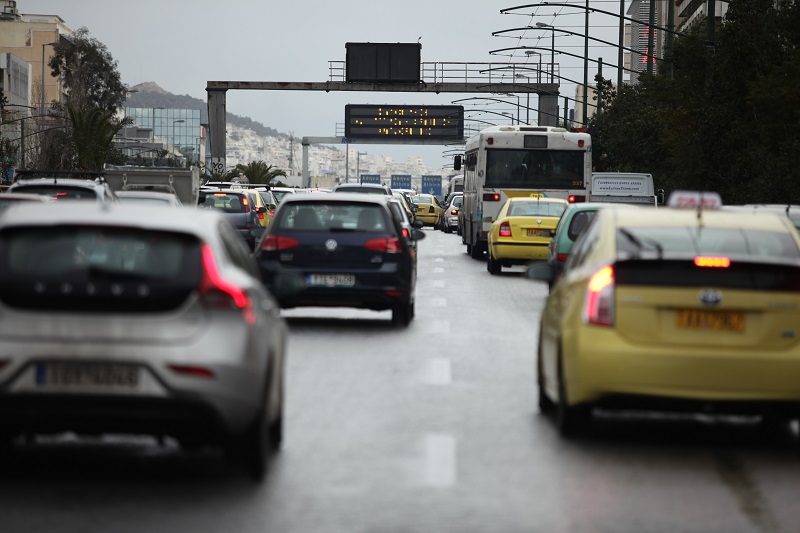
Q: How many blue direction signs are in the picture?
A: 3